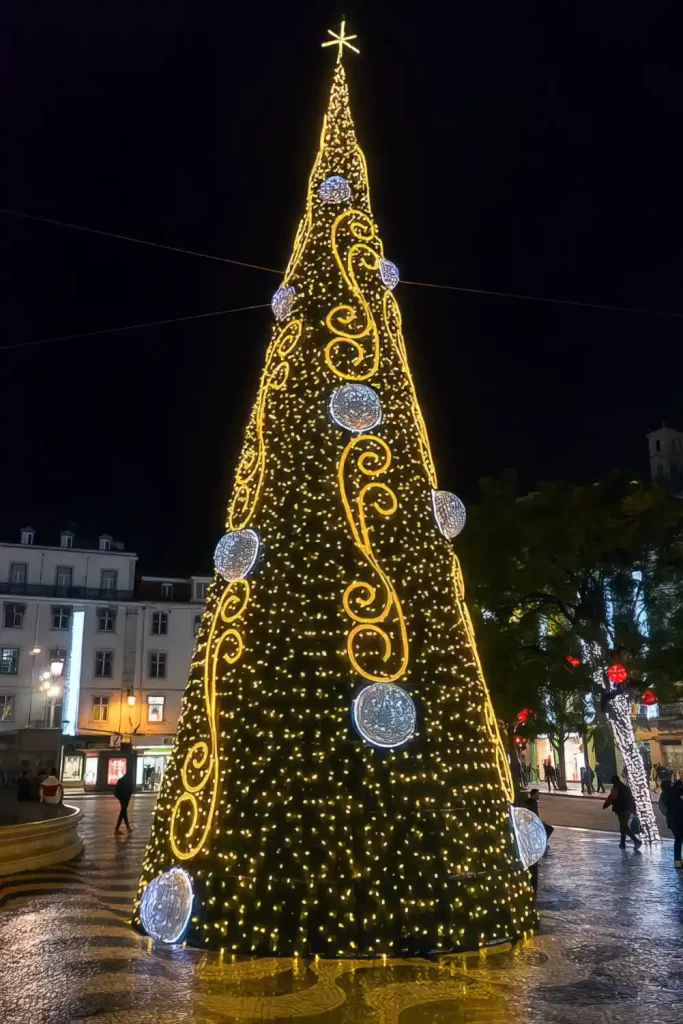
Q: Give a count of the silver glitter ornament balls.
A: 9